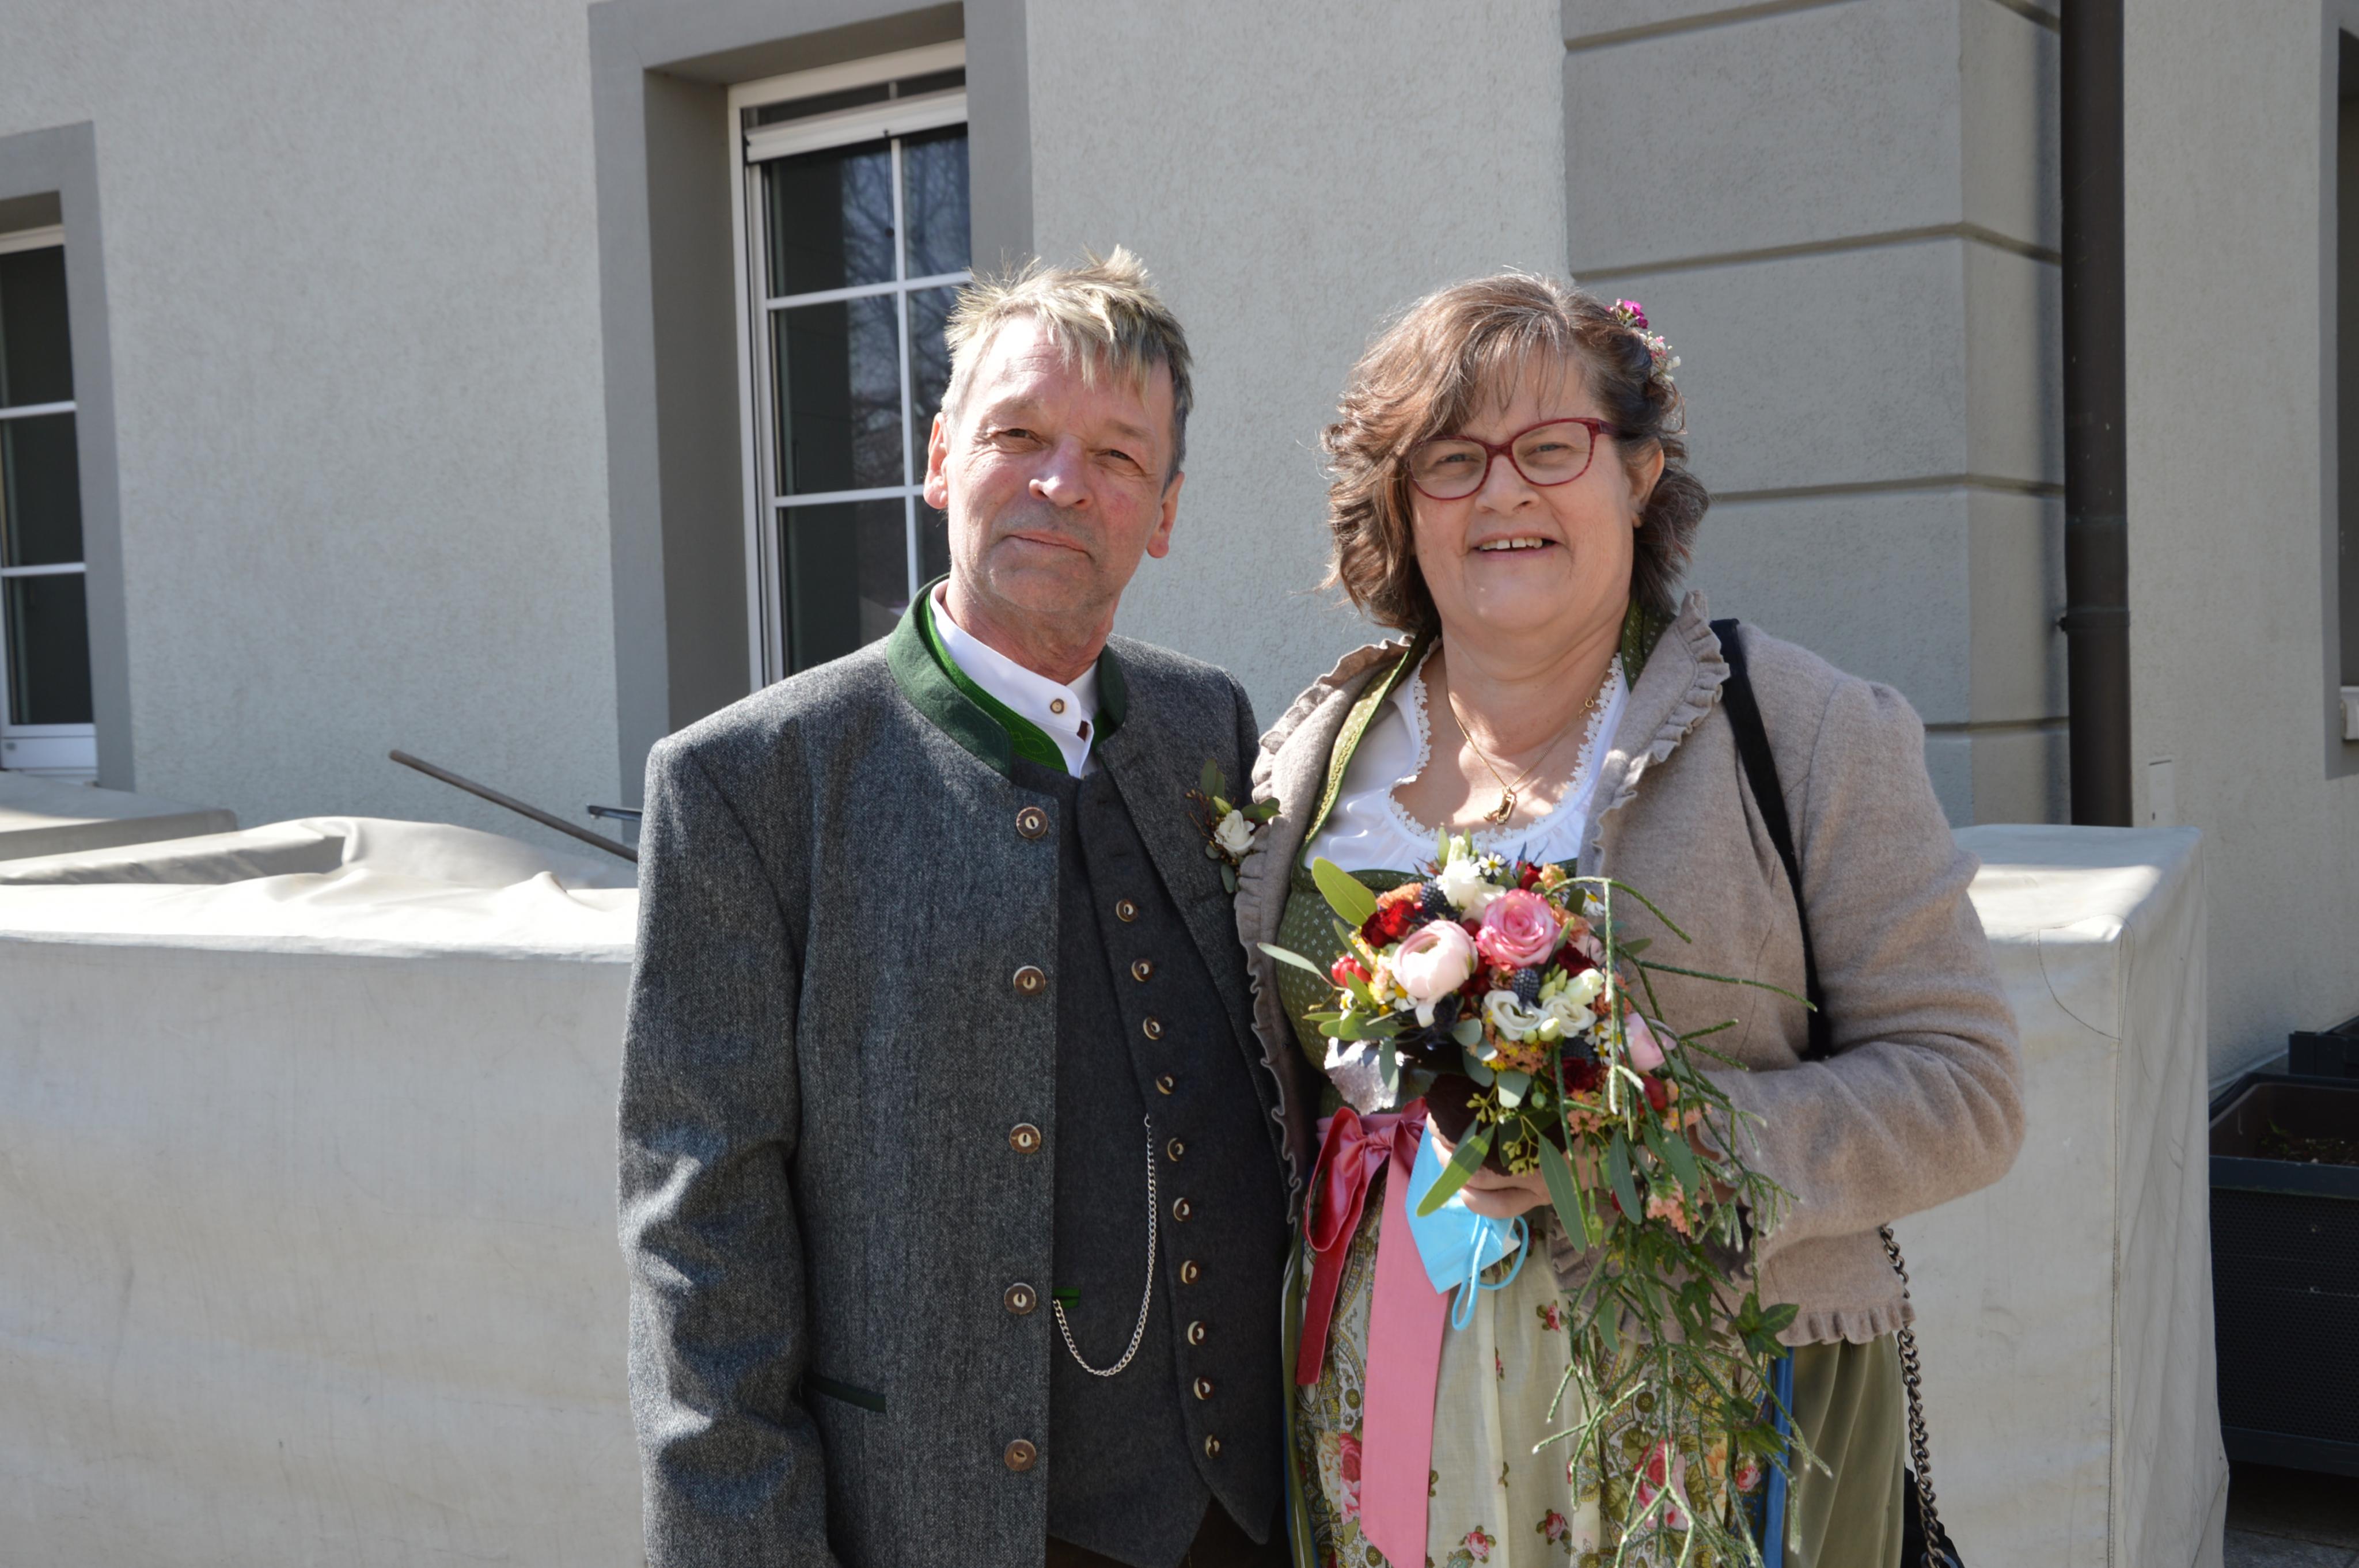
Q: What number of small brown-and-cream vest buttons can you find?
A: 10